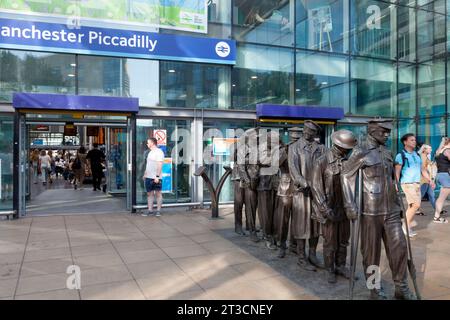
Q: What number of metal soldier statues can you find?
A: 7